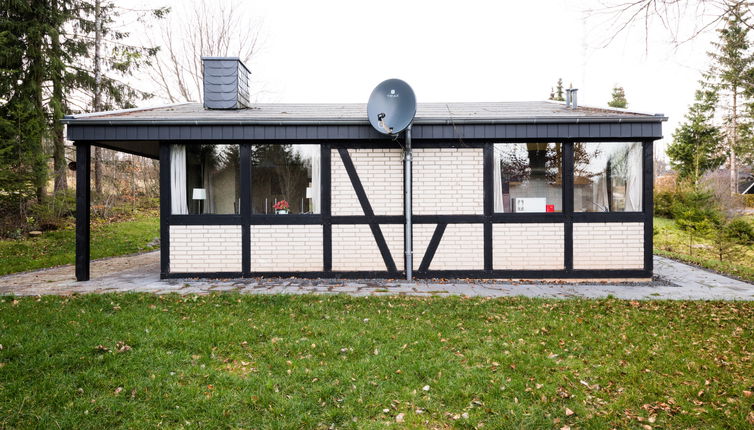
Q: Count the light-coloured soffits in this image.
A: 0